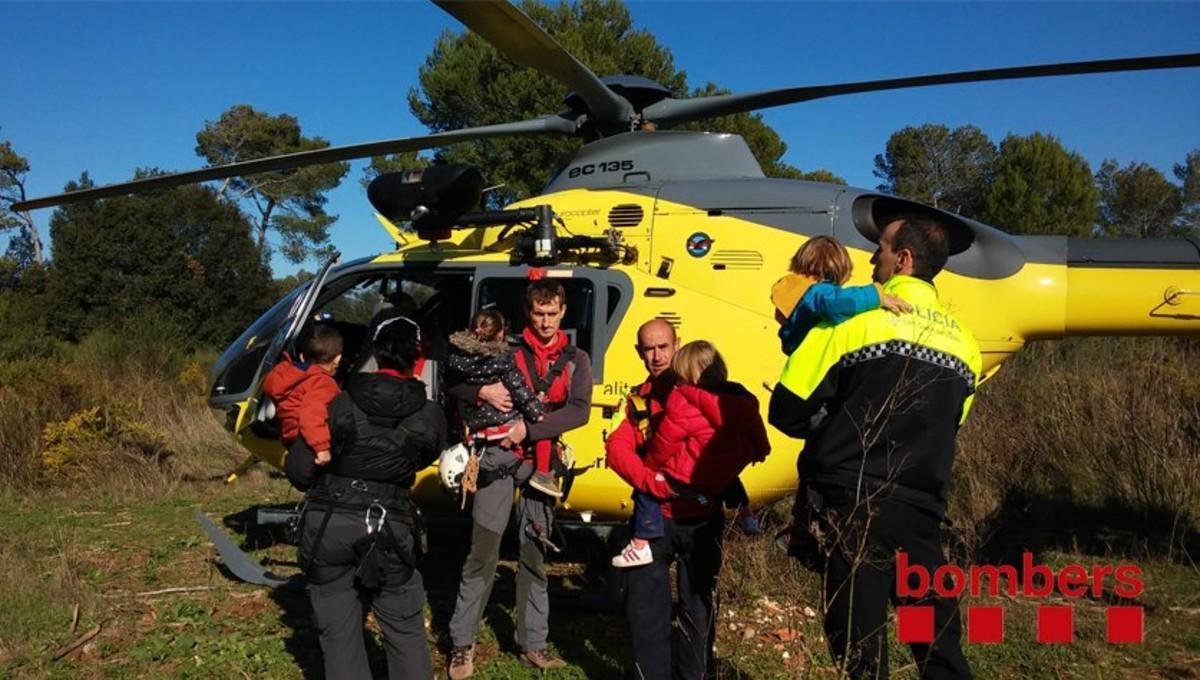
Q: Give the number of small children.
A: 4